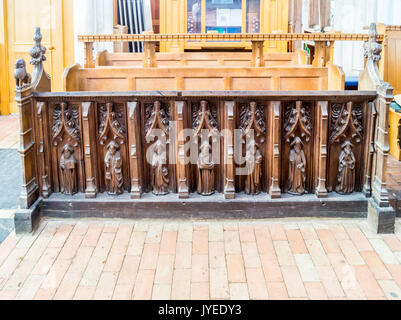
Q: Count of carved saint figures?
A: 7